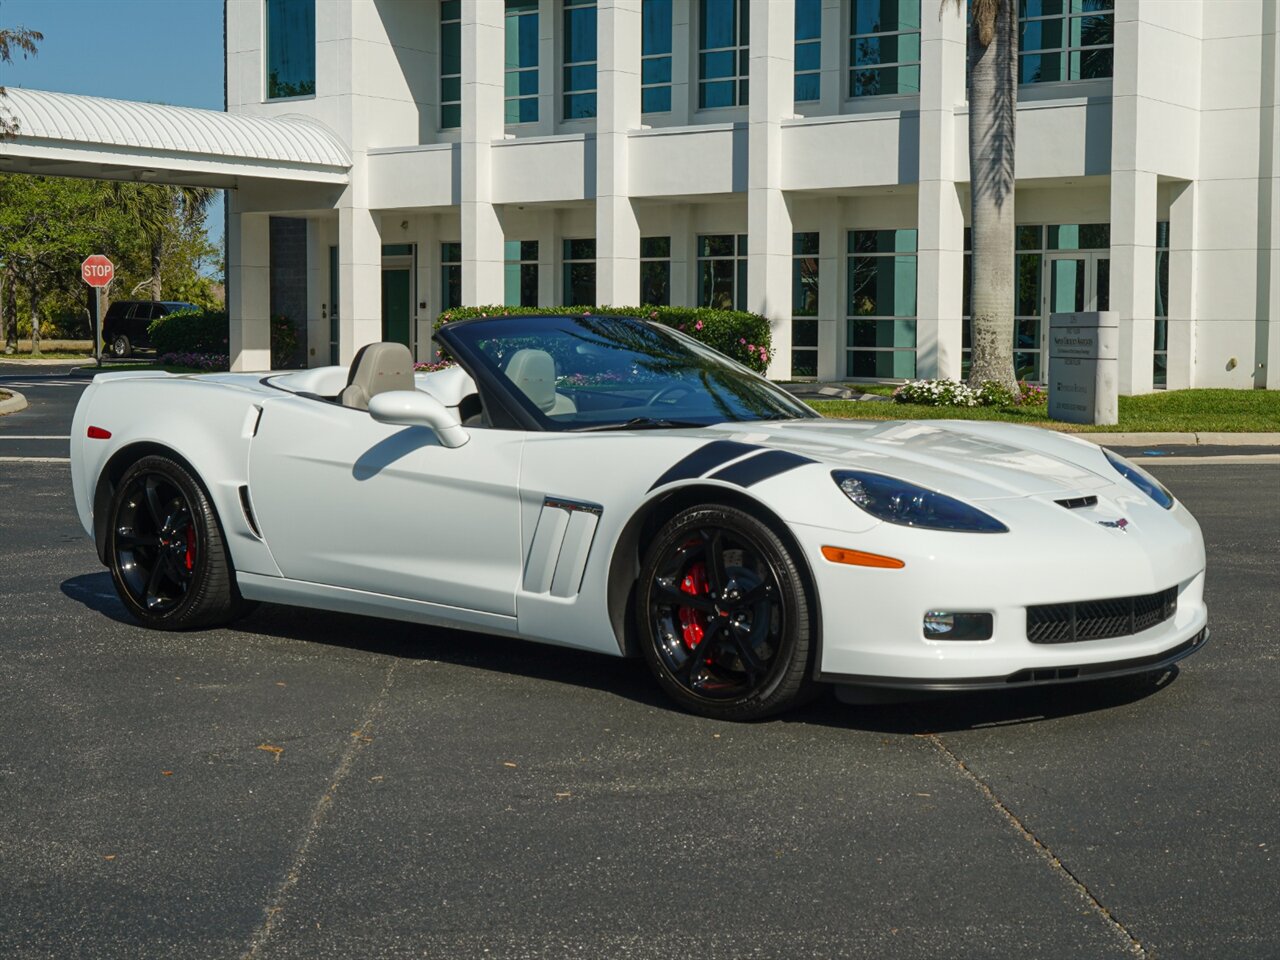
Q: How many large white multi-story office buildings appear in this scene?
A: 1